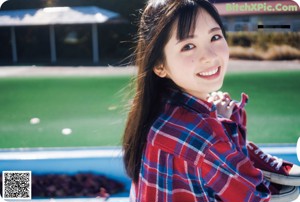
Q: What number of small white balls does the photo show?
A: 2